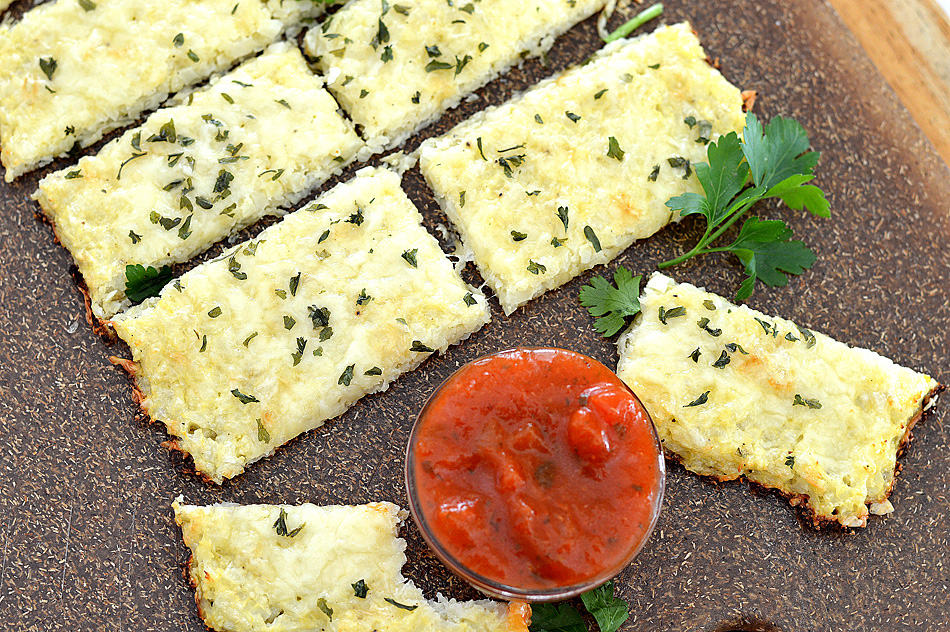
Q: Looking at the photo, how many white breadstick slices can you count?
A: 7